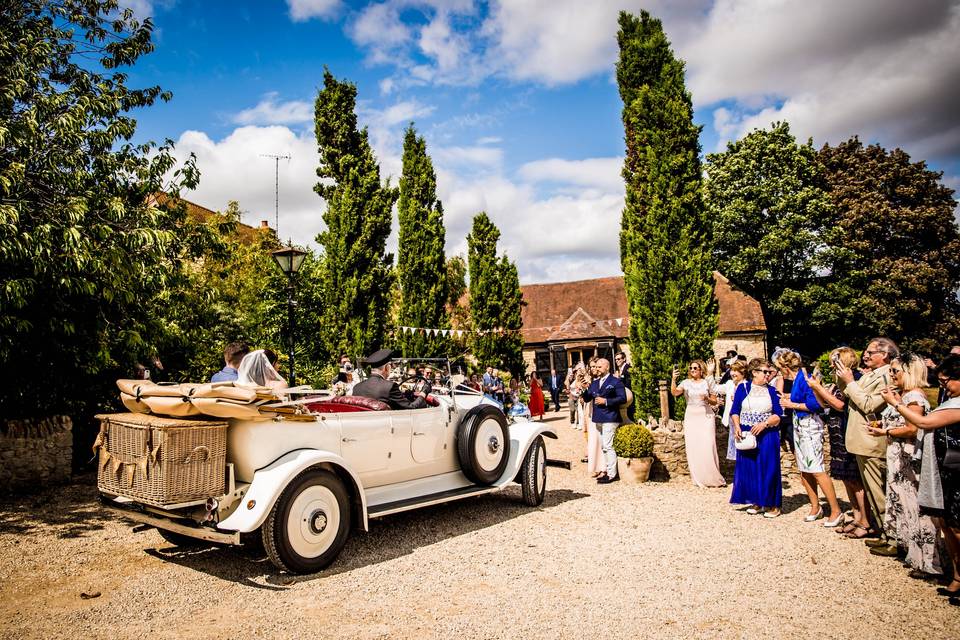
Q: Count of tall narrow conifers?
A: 4